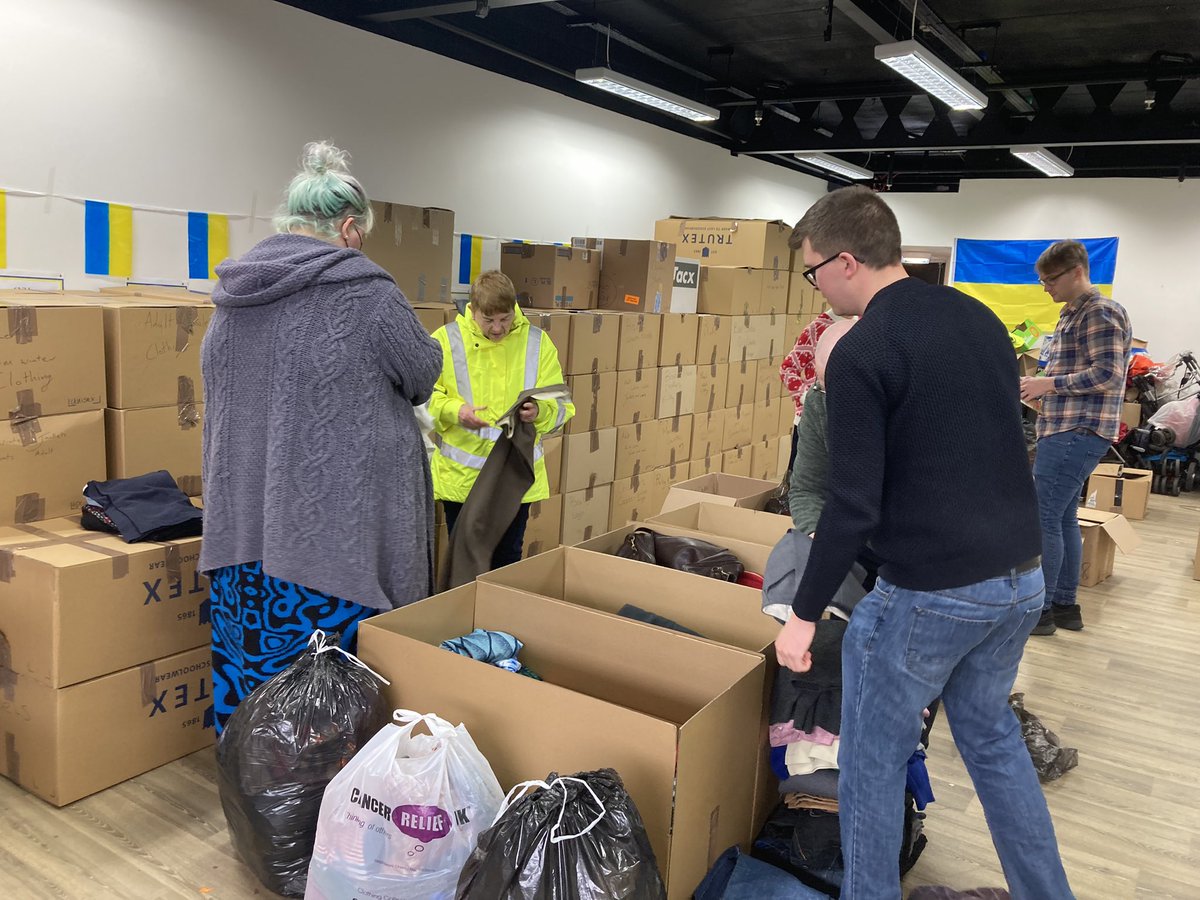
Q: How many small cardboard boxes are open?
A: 2